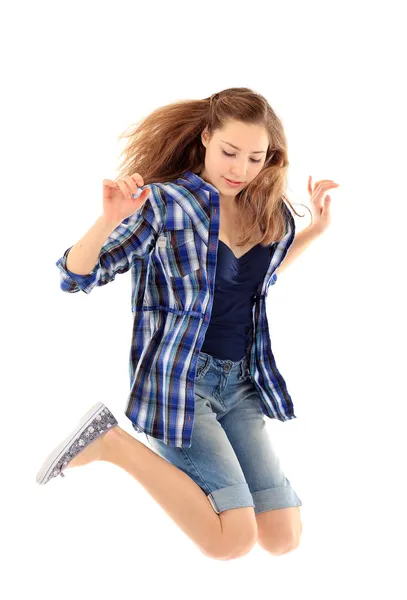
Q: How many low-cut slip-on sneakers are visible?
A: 1